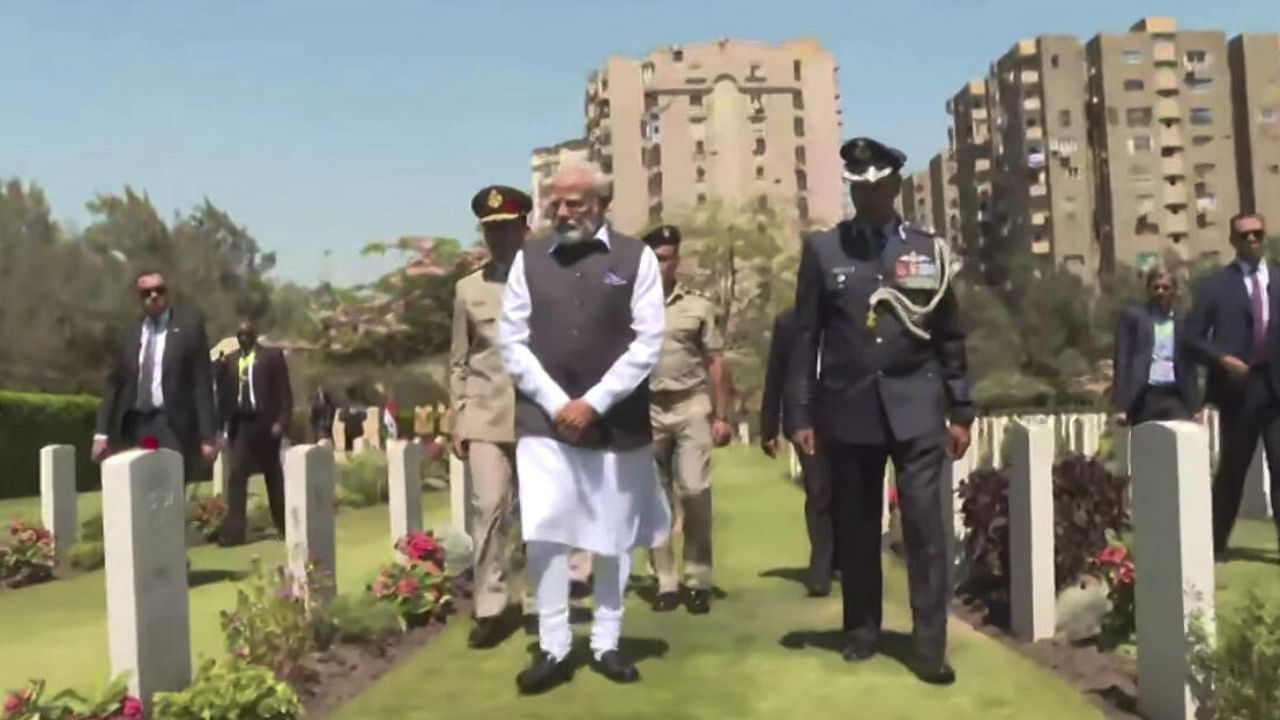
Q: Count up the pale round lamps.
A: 0